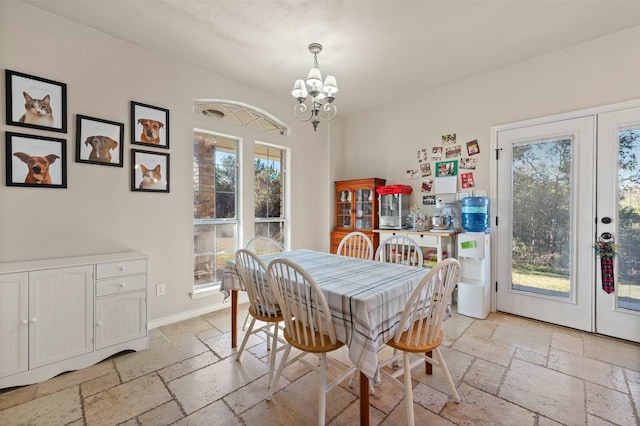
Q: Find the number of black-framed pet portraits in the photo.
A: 5